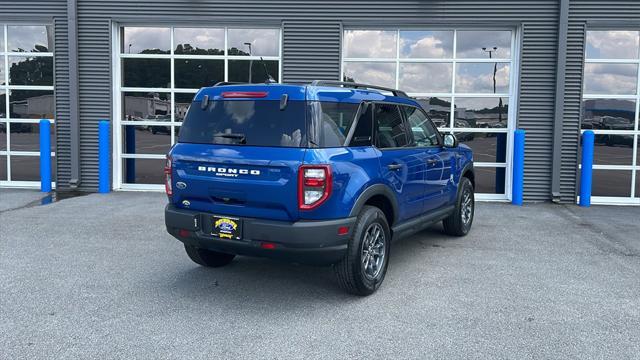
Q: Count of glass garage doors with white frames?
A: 4